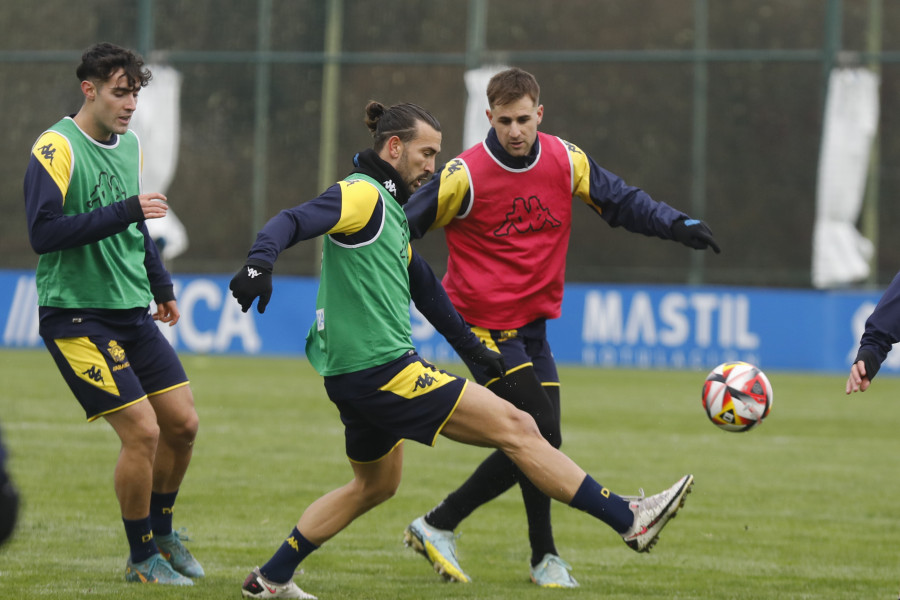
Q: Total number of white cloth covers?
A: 3